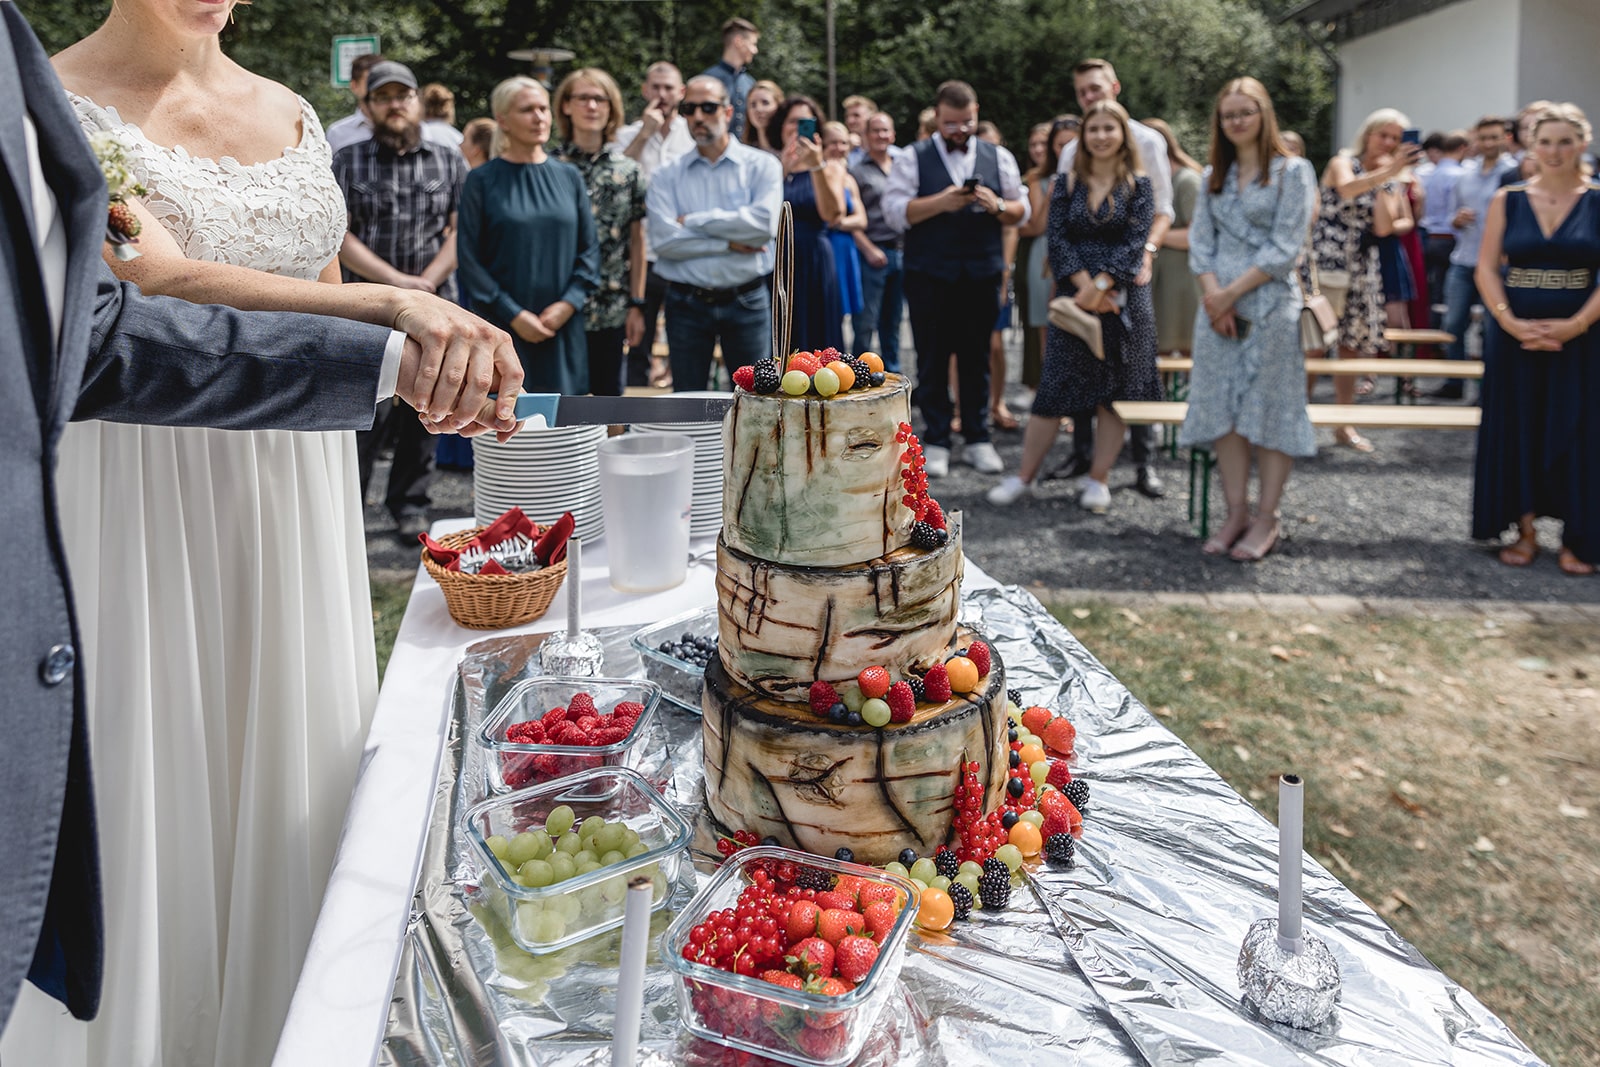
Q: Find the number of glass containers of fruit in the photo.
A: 4